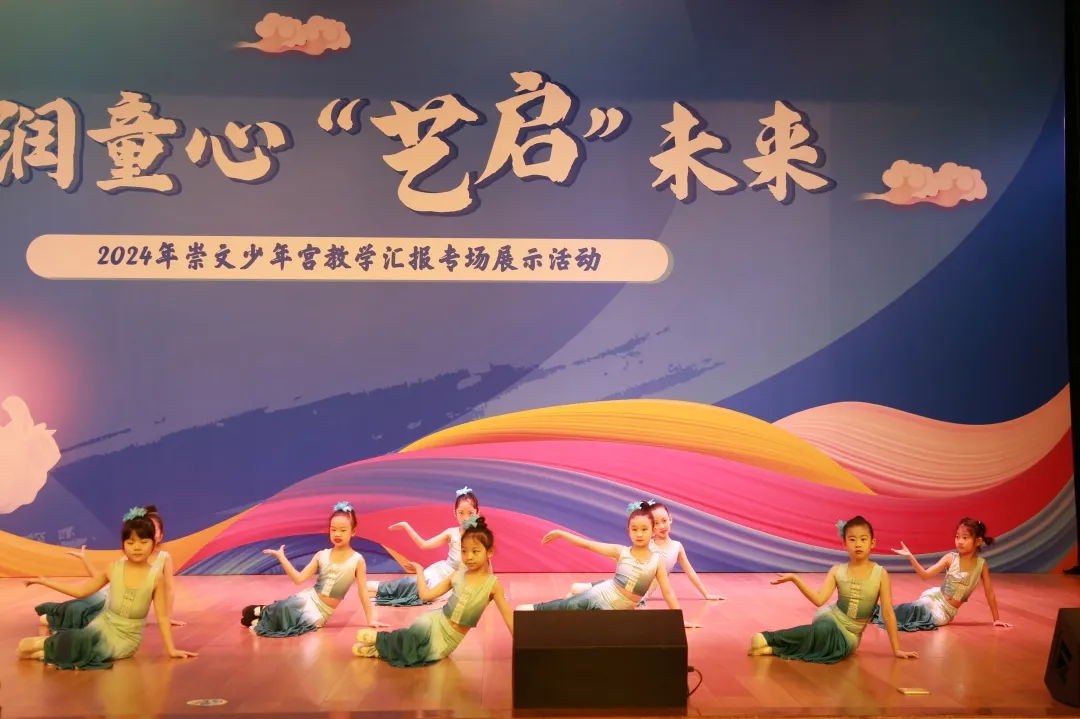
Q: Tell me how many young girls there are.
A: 9